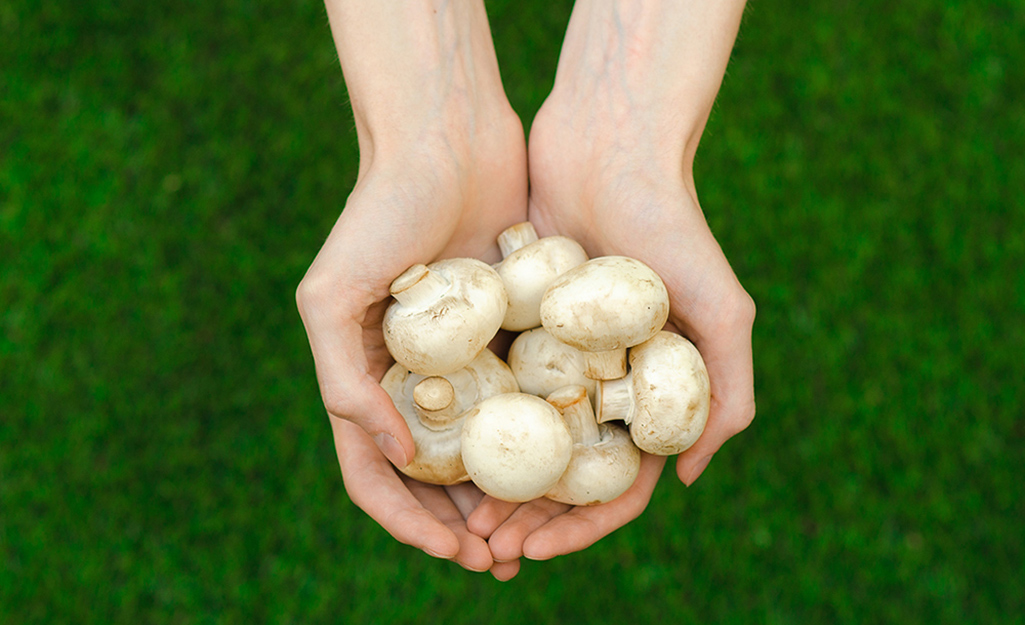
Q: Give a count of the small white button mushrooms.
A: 8